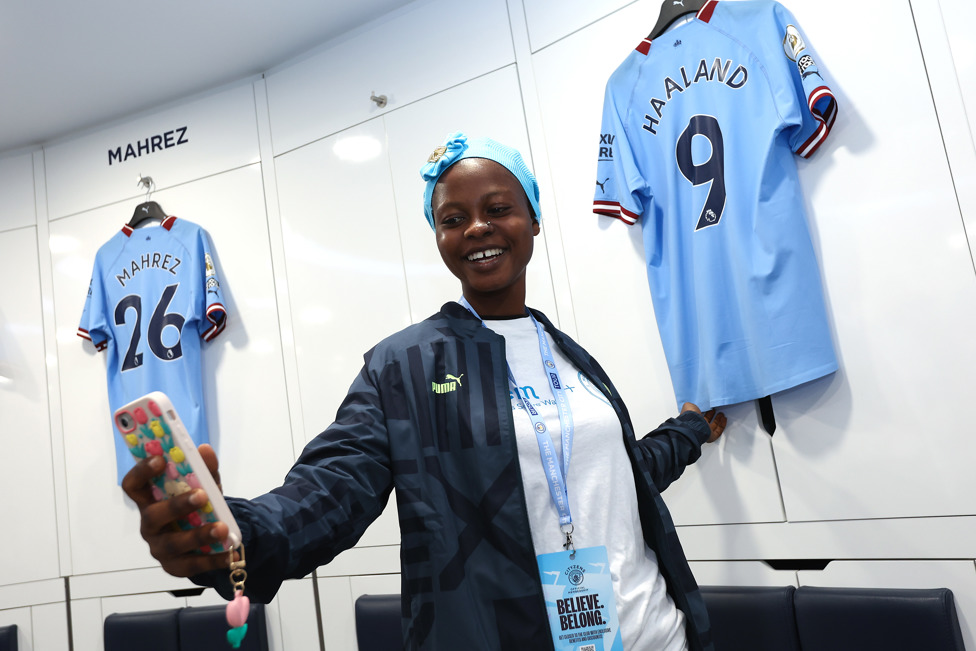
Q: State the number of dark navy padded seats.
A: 6